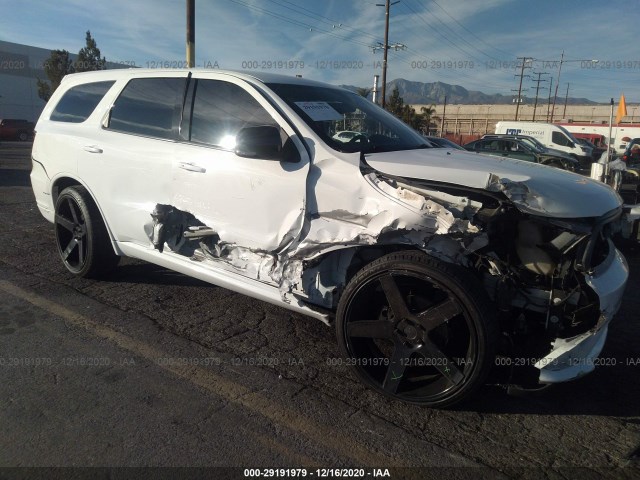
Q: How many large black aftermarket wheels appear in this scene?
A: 2